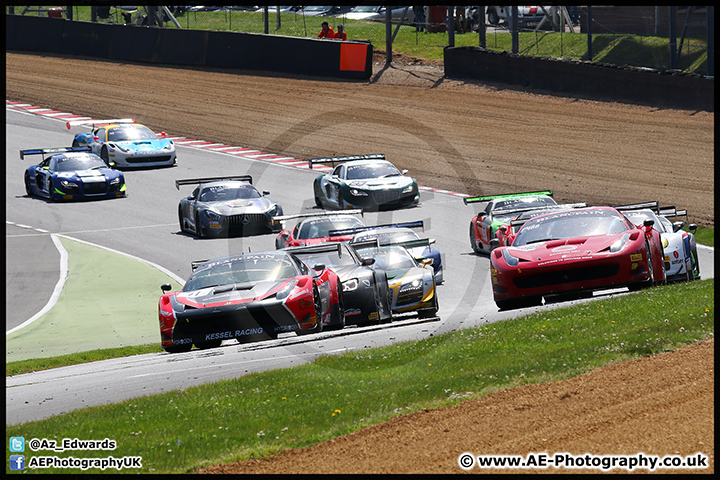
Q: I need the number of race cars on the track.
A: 14